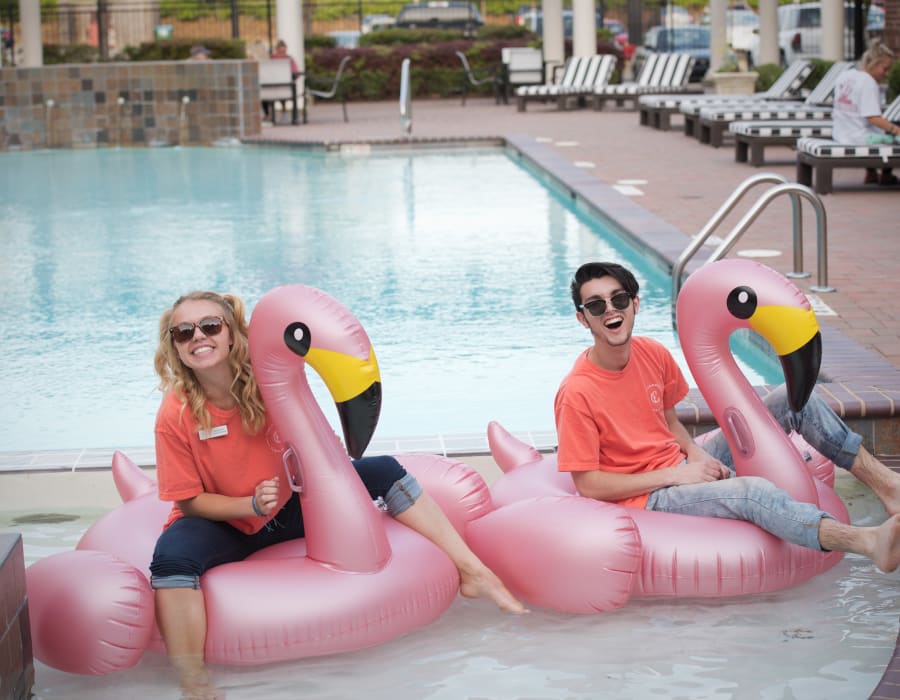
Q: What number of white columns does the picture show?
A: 7